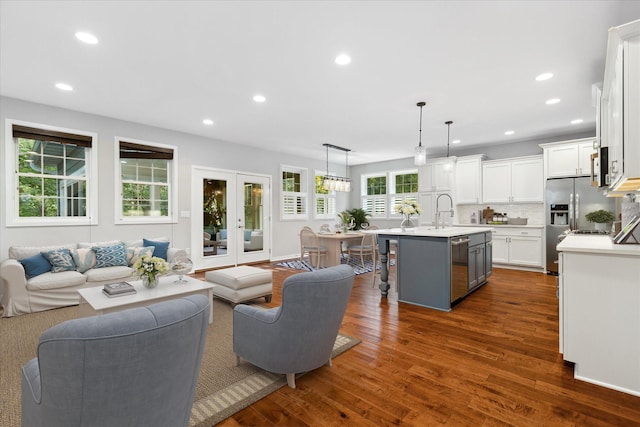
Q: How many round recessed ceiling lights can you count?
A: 10